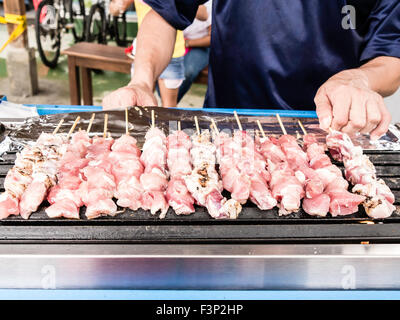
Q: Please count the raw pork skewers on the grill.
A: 14